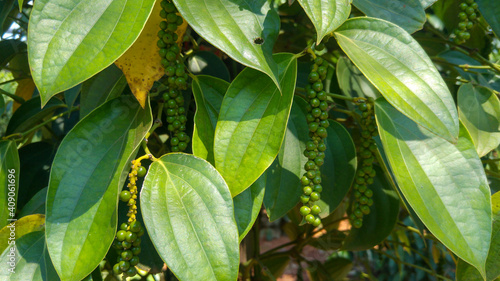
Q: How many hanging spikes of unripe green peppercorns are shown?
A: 5